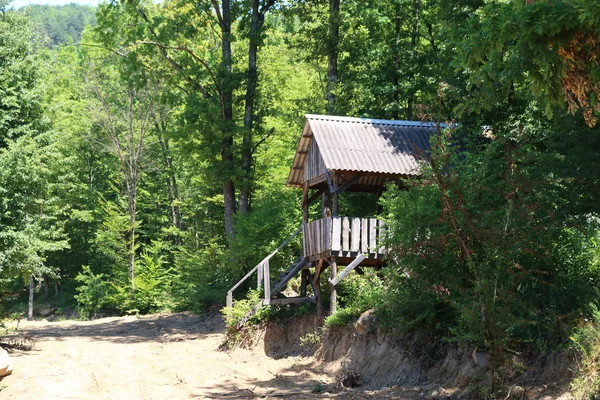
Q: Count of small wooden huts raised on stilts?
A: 1